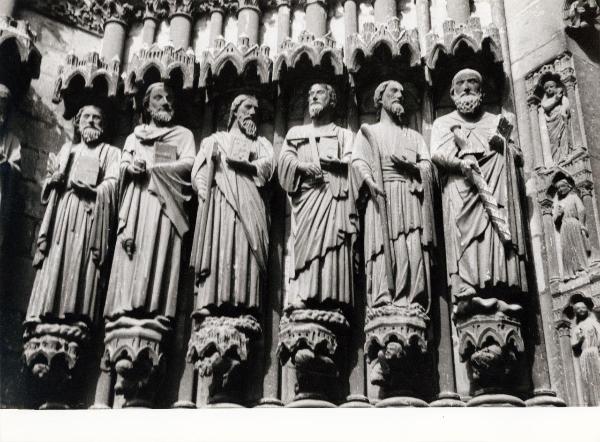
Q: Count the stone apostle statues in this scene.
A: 6